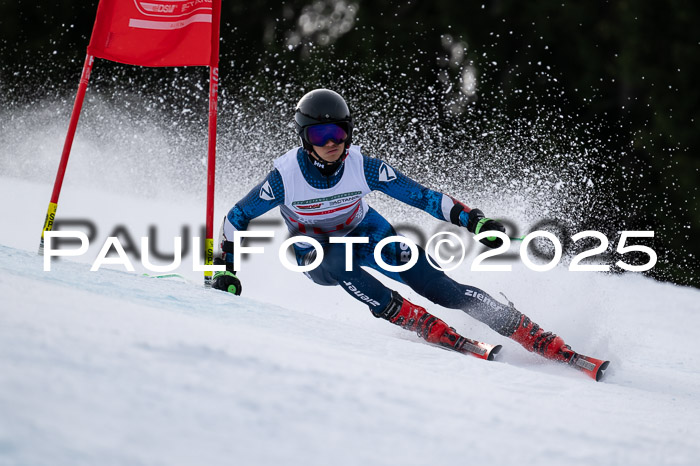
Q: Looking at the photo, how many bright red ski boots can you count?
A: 2